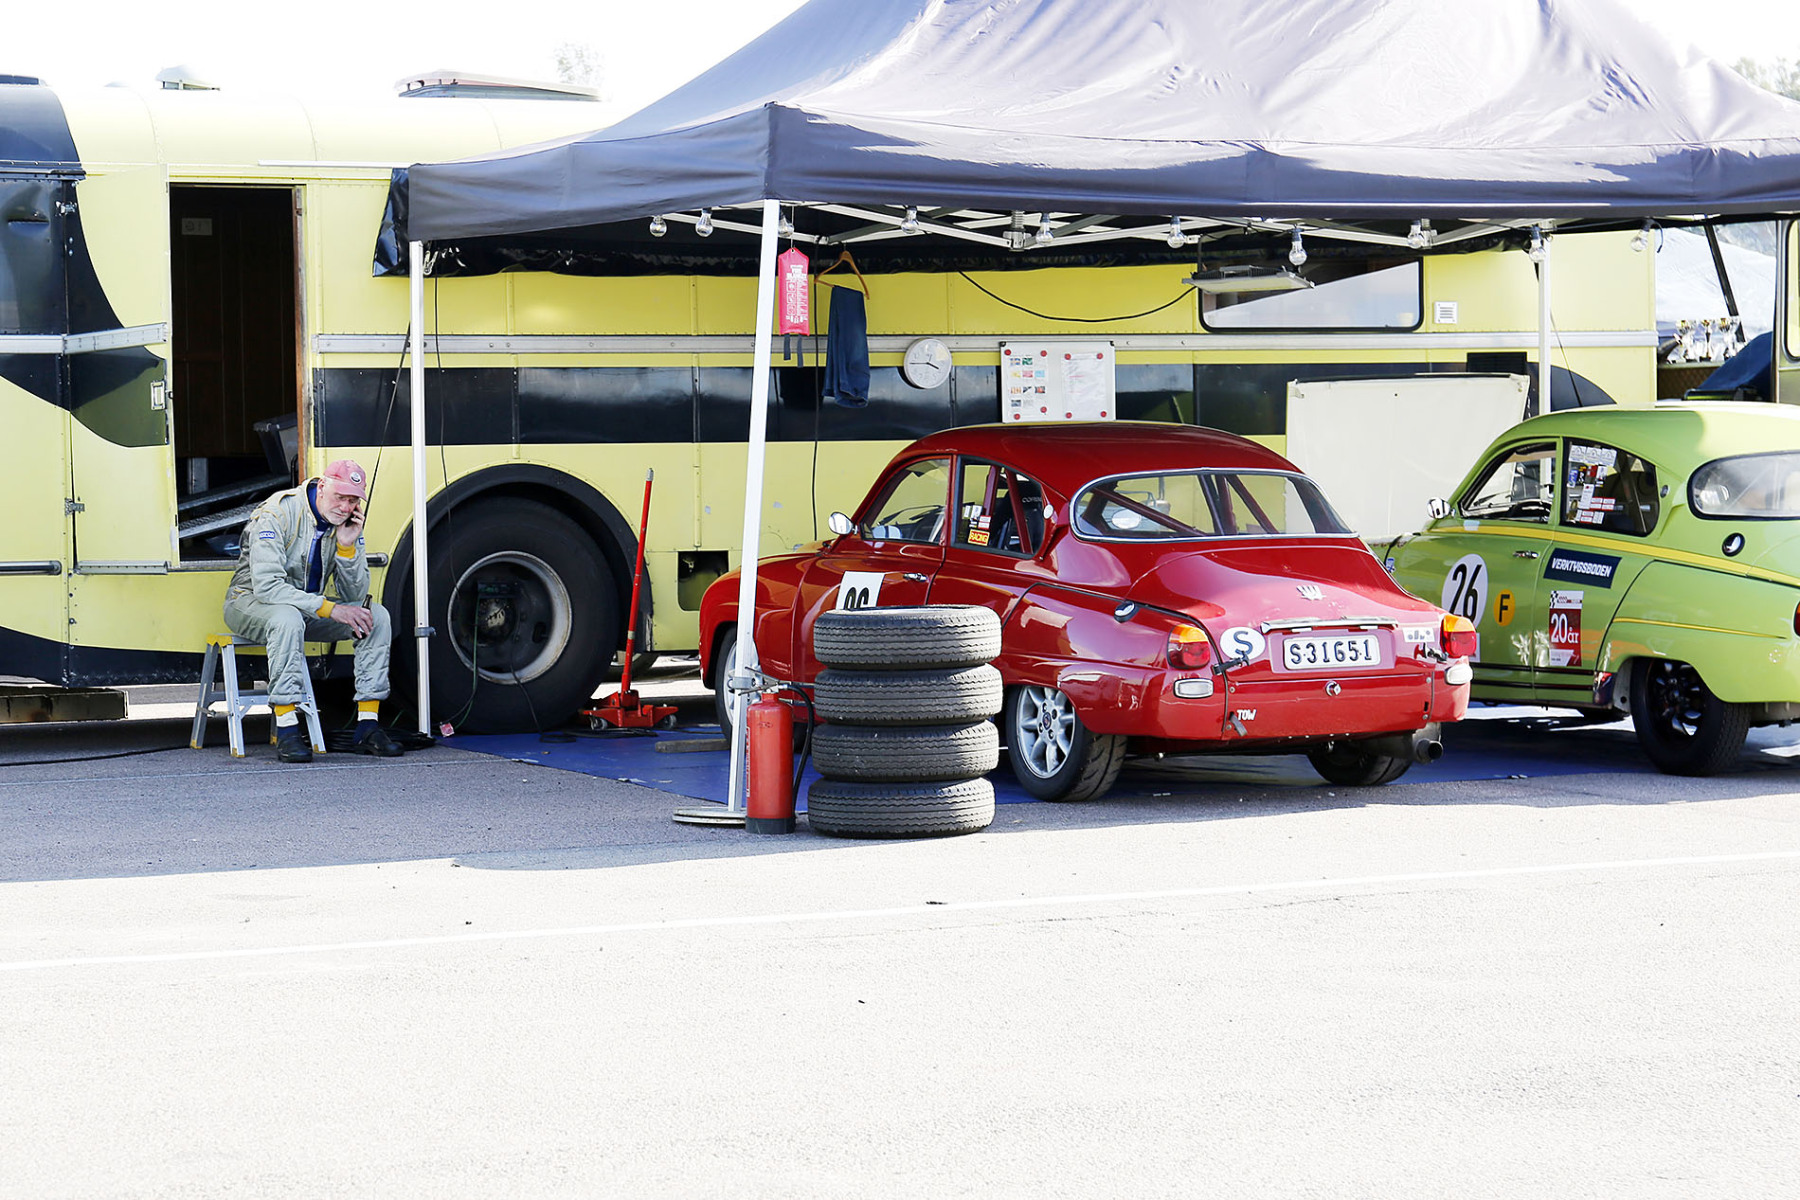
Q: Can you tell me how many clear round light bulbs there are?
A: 10